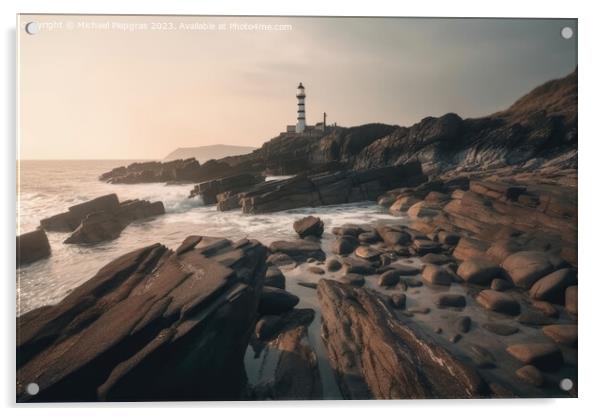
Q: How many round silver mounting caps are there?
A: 4